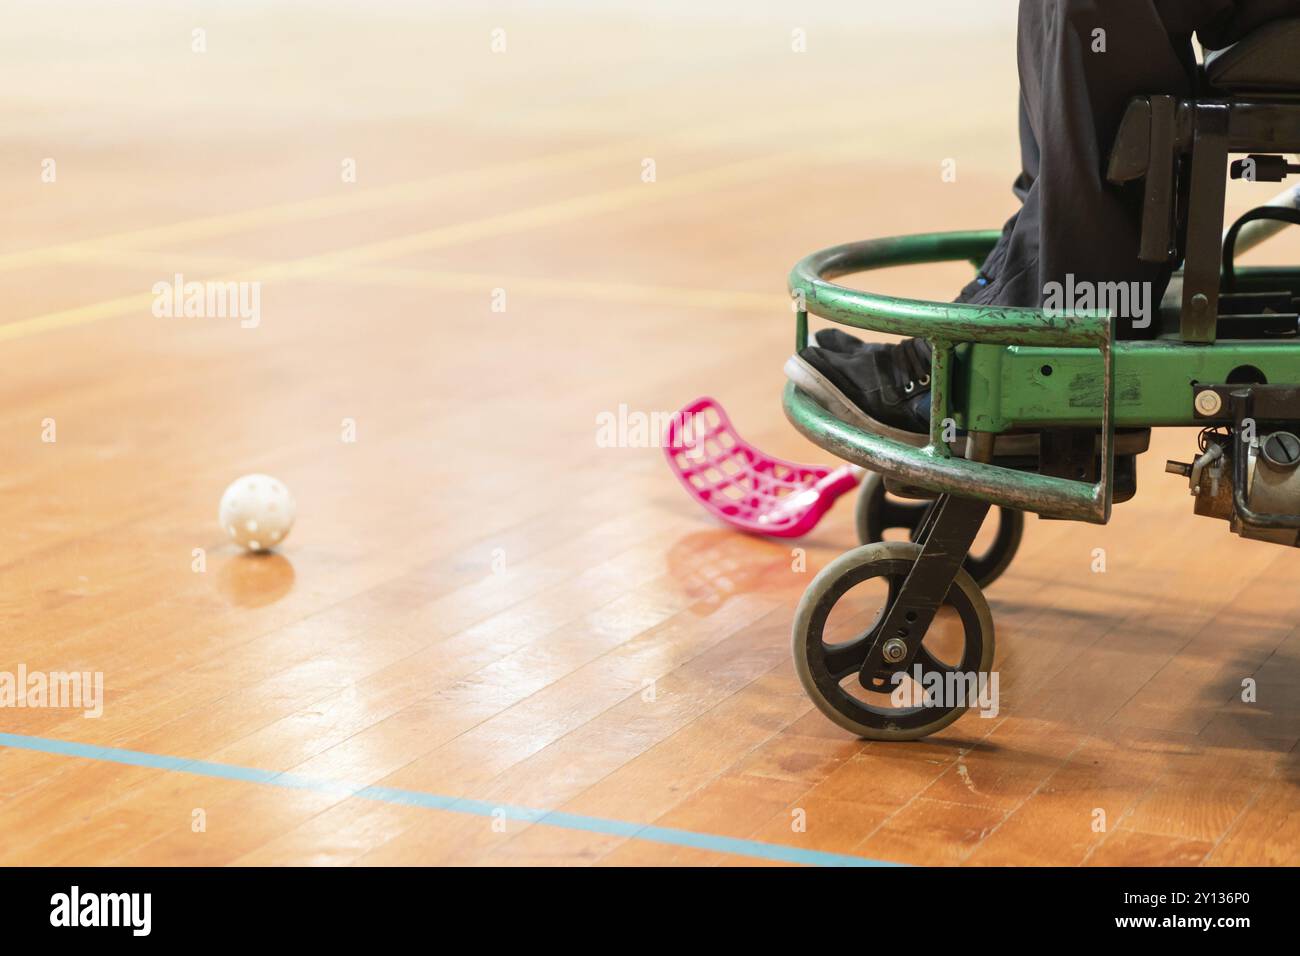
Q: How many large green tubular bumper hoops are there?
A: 2